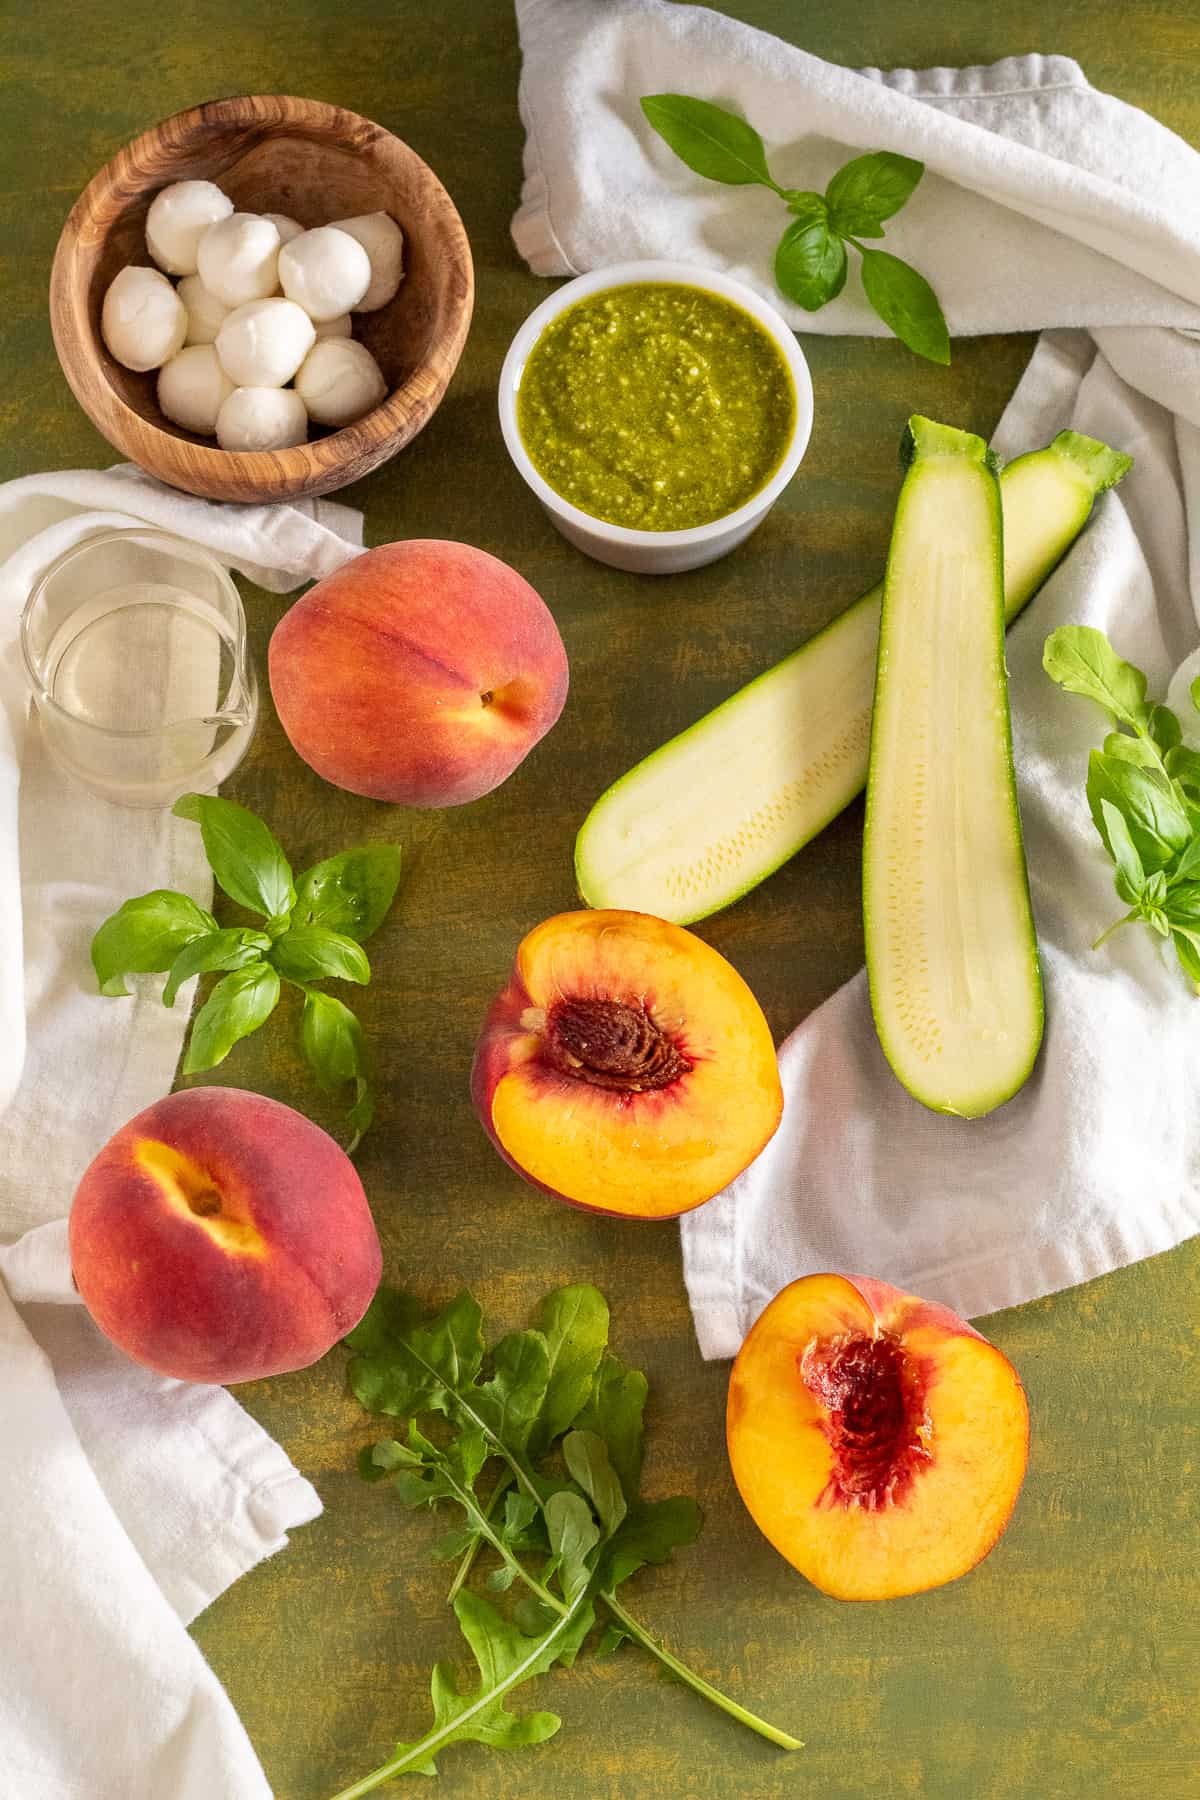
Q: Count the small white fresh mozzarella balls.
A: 12